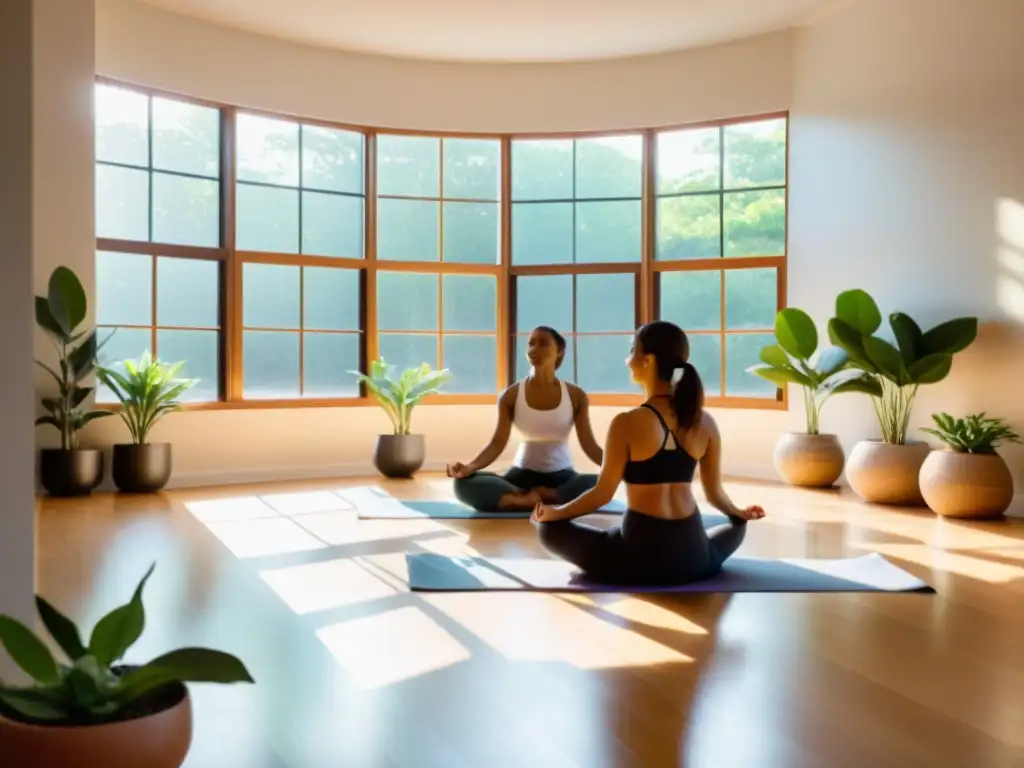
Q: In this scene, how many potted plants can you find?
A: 7